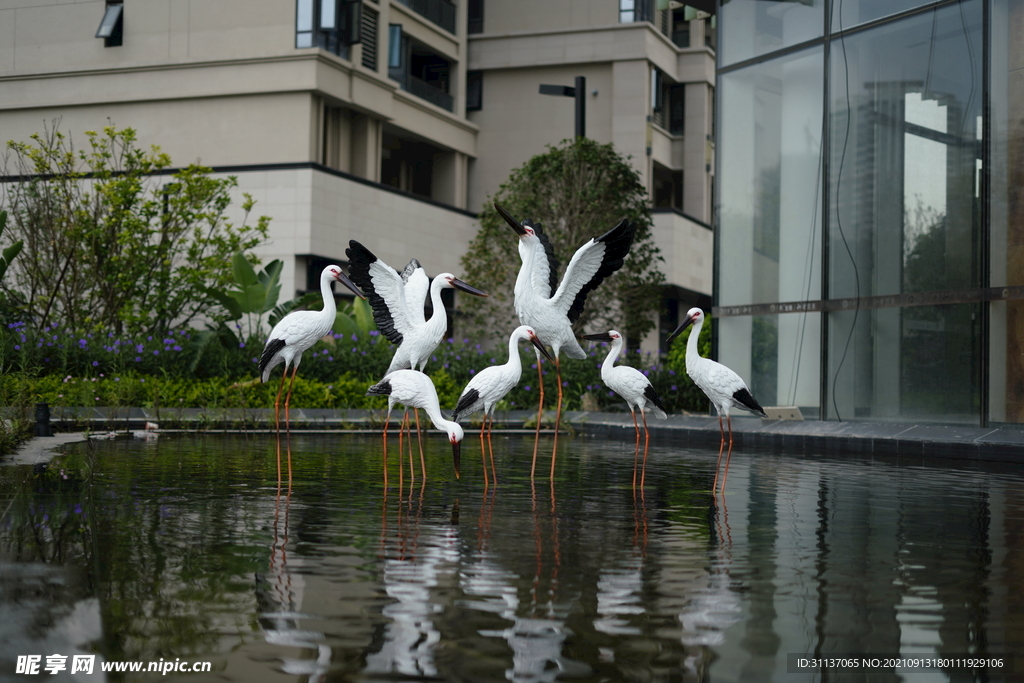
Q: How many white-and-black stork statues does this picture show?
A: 7